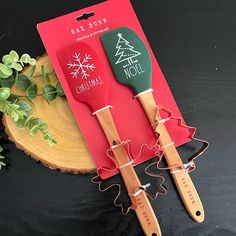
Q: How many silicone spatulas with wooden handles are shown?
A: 2